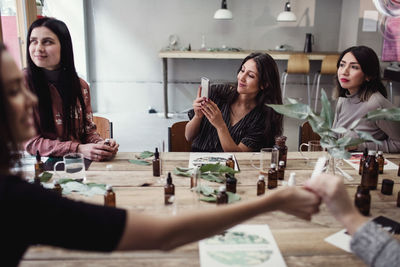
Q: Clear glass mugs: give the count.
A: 3